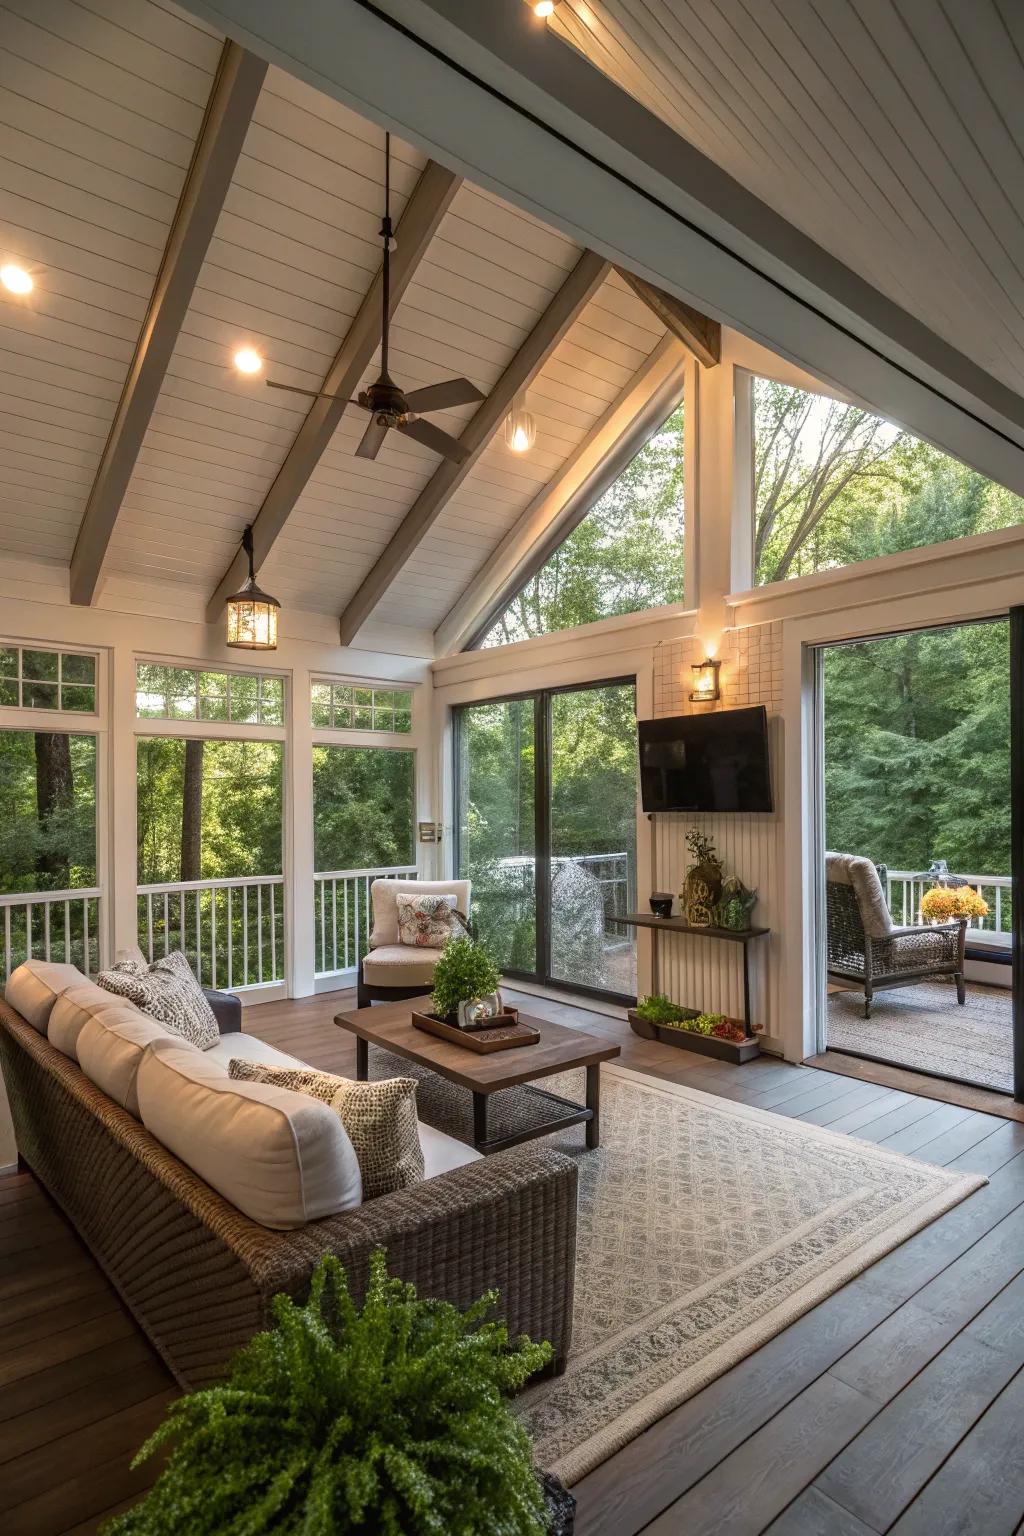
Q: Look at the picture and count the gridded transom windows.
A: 3